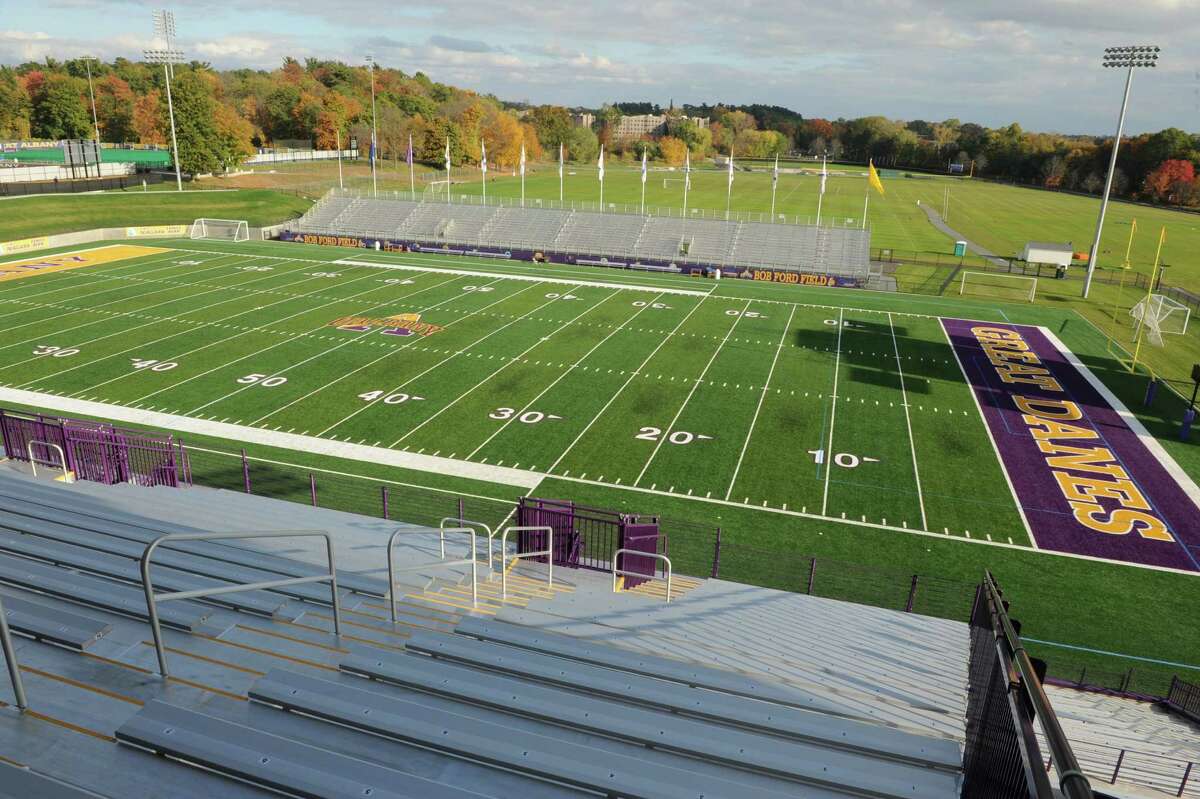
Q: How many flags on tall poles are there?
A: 13